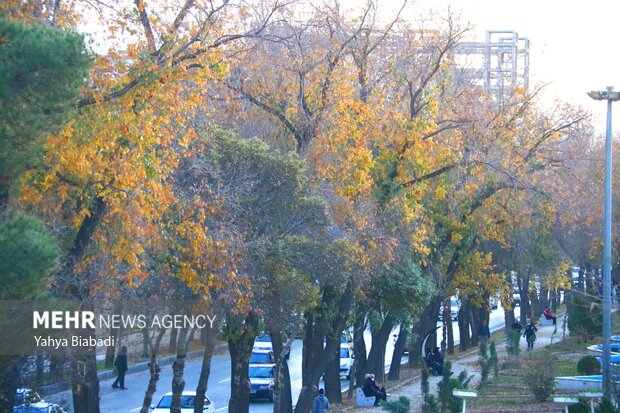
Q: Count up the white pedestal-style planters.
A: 3